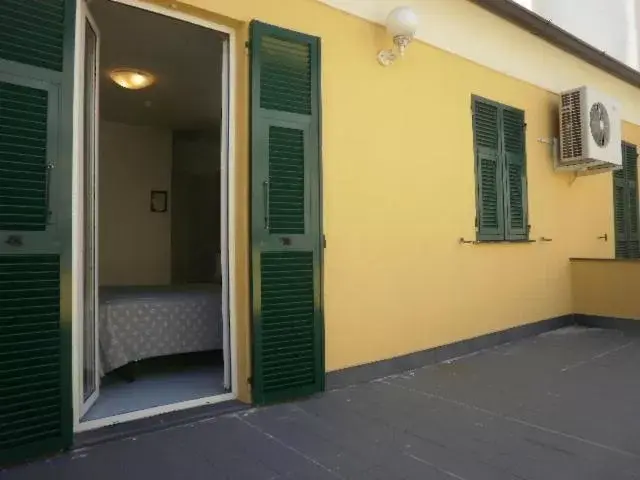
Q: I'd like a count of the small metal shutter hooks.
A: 3